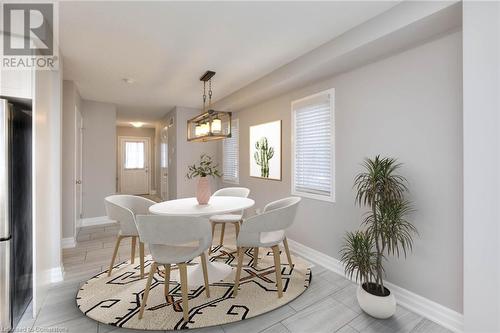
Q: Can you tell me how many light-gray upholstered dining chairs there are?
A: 4